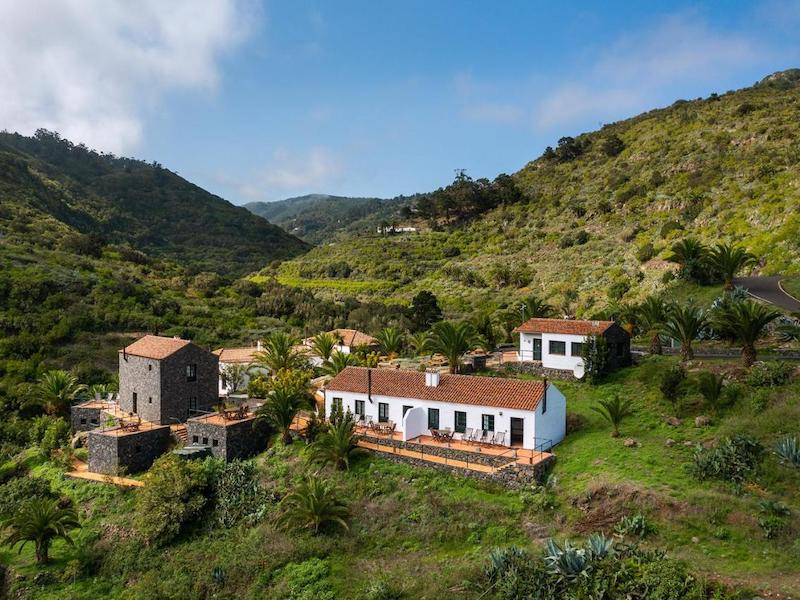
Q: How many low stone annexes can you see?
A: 3